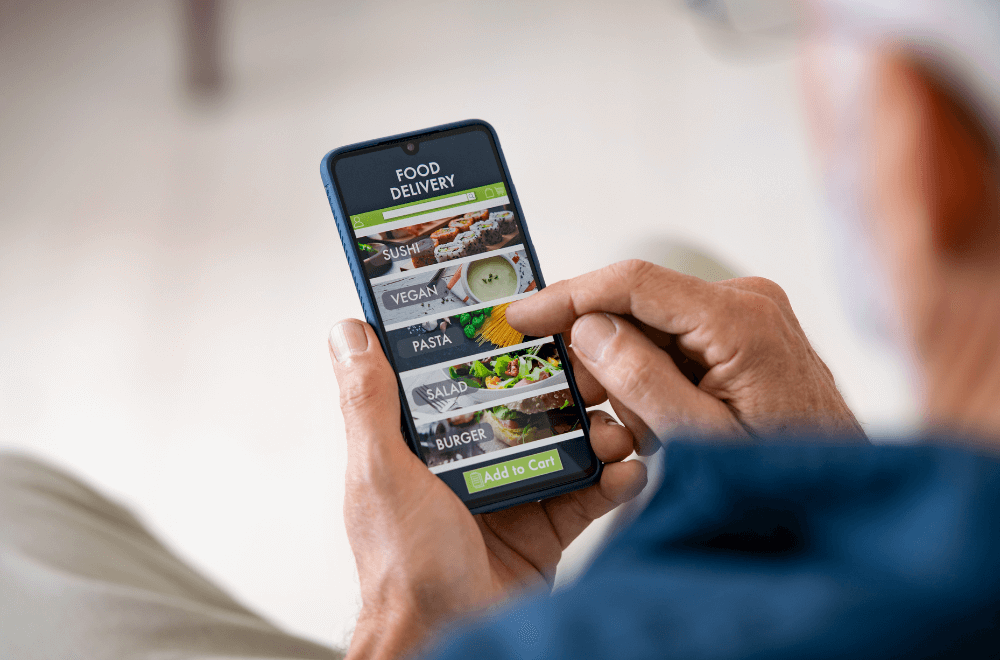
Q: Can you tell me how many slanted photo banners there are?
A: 5